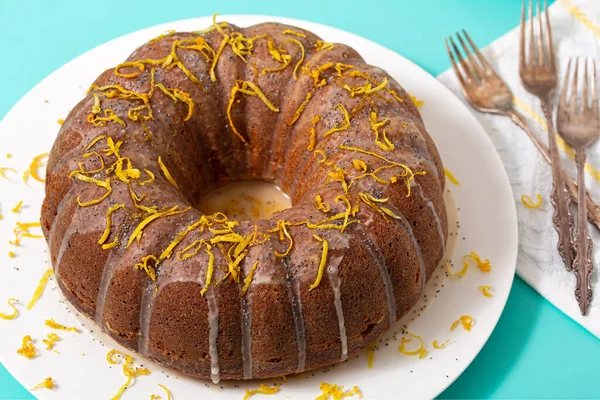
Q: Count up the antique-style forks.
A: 3